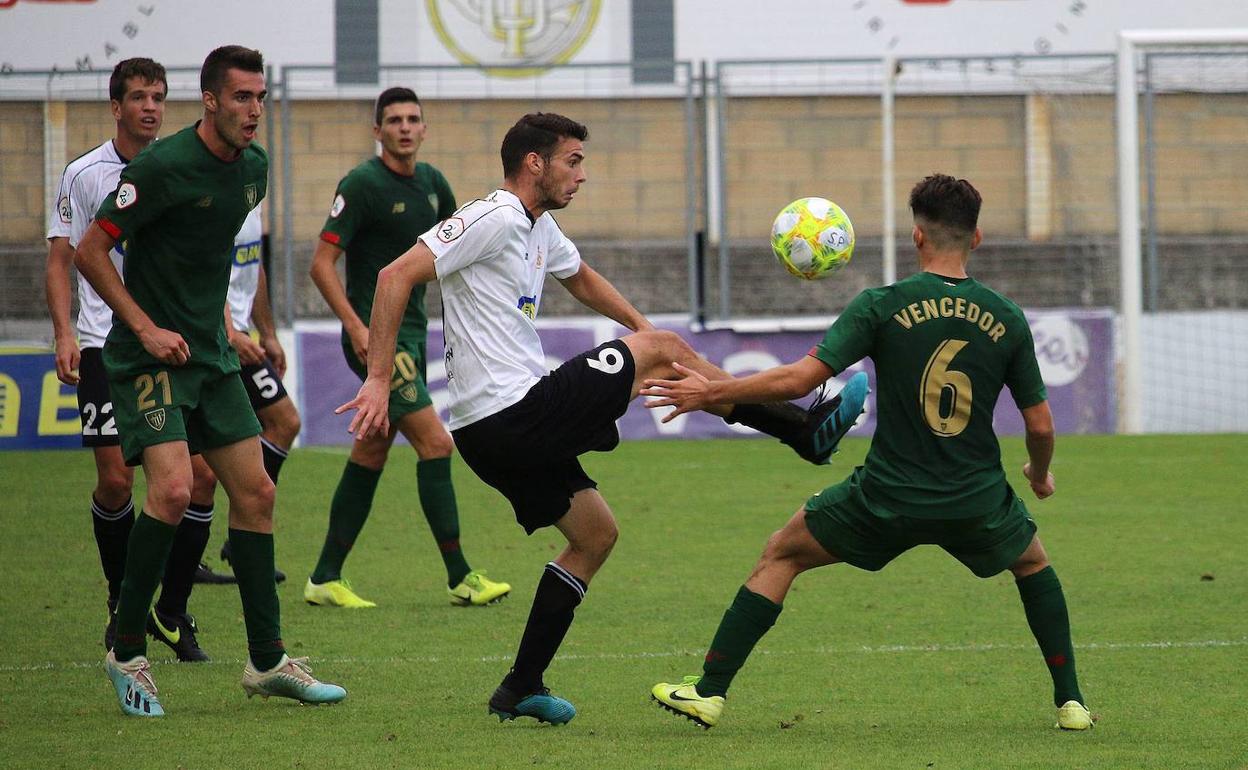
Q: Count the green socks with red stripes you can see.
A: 6